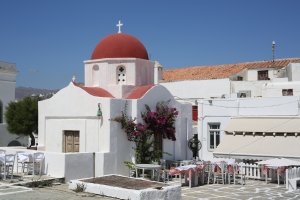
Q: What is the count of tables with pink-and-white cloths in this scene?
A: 3